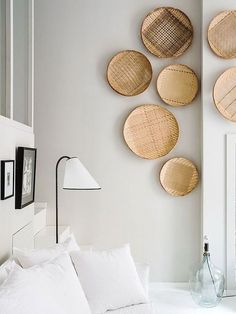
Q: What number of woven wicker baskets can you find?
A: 7